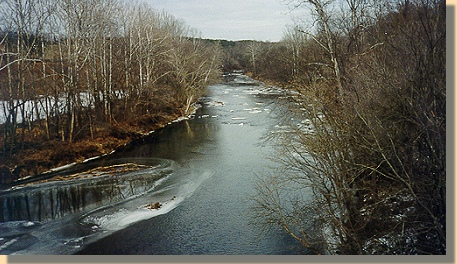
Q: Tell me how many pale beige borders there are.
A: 2